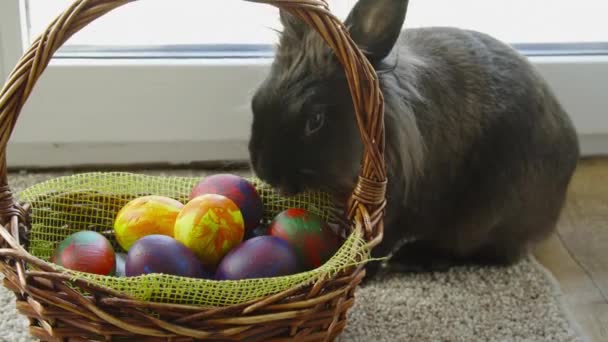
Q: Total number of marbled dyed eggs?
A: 7